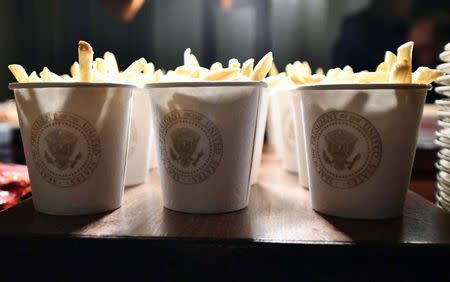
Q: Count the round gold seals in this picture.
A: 3